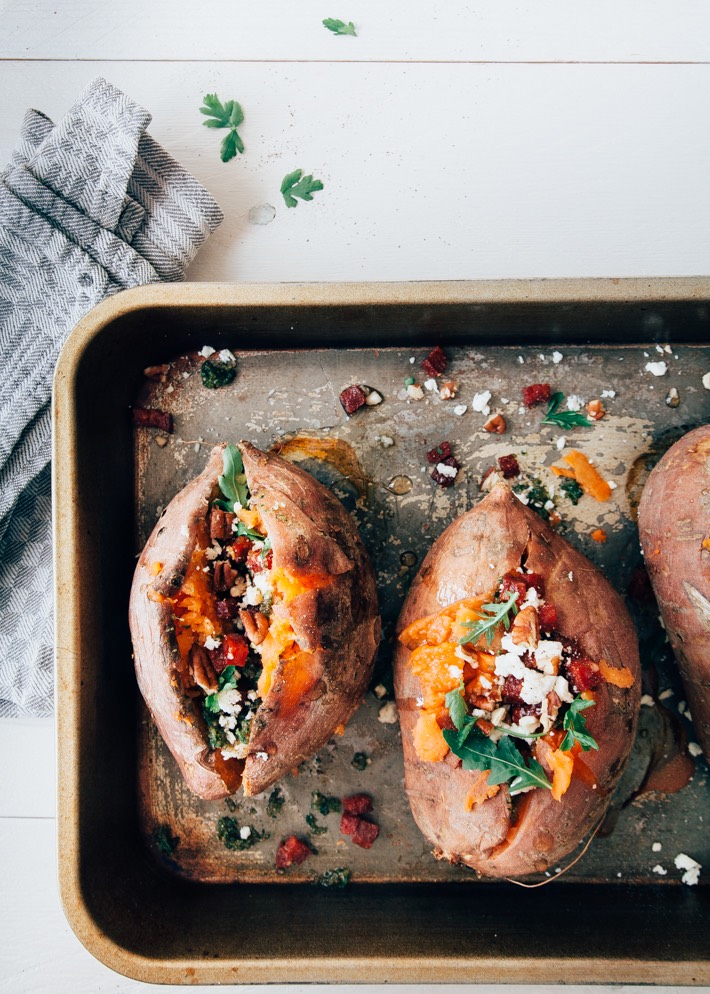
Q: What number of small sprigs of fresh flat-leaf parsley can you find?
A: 3